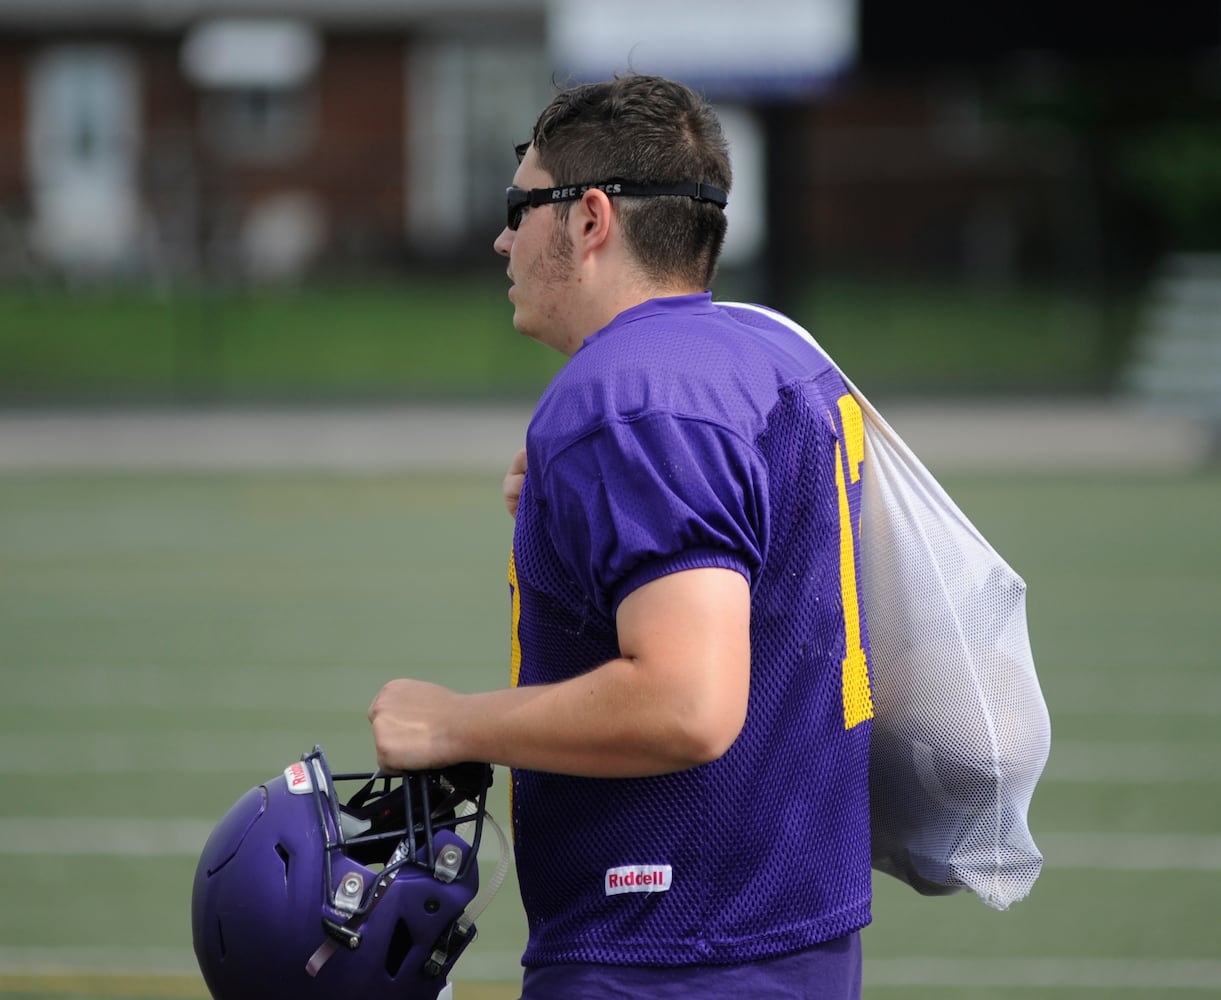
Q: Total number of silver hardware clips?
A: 2